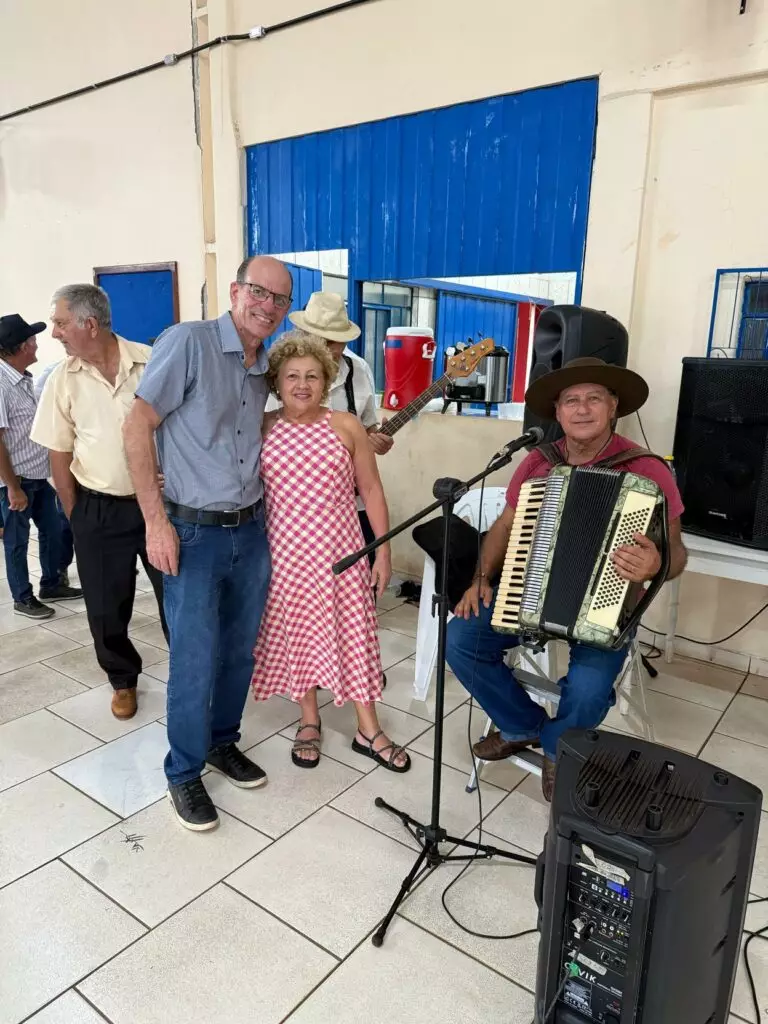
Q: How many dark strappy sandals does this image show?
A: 2